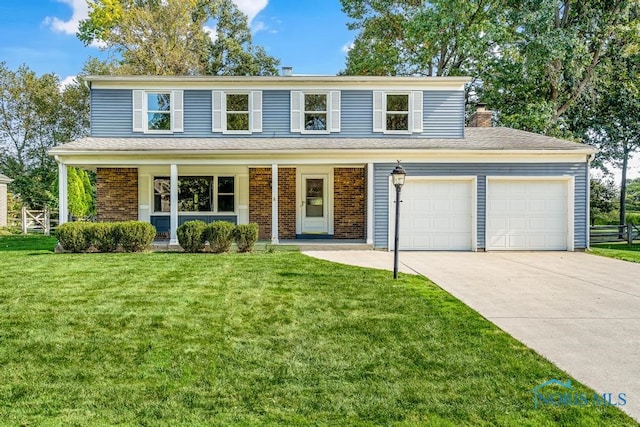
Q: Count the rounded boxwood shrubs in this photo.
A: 6